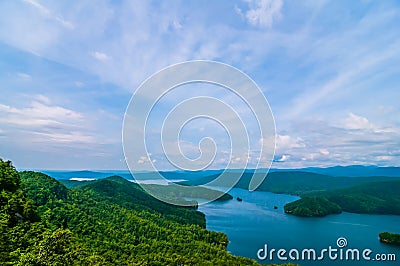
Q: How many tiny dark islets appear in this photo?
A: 2